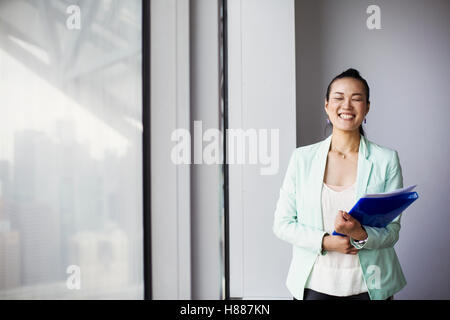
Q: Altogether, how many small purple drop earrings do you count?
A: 2